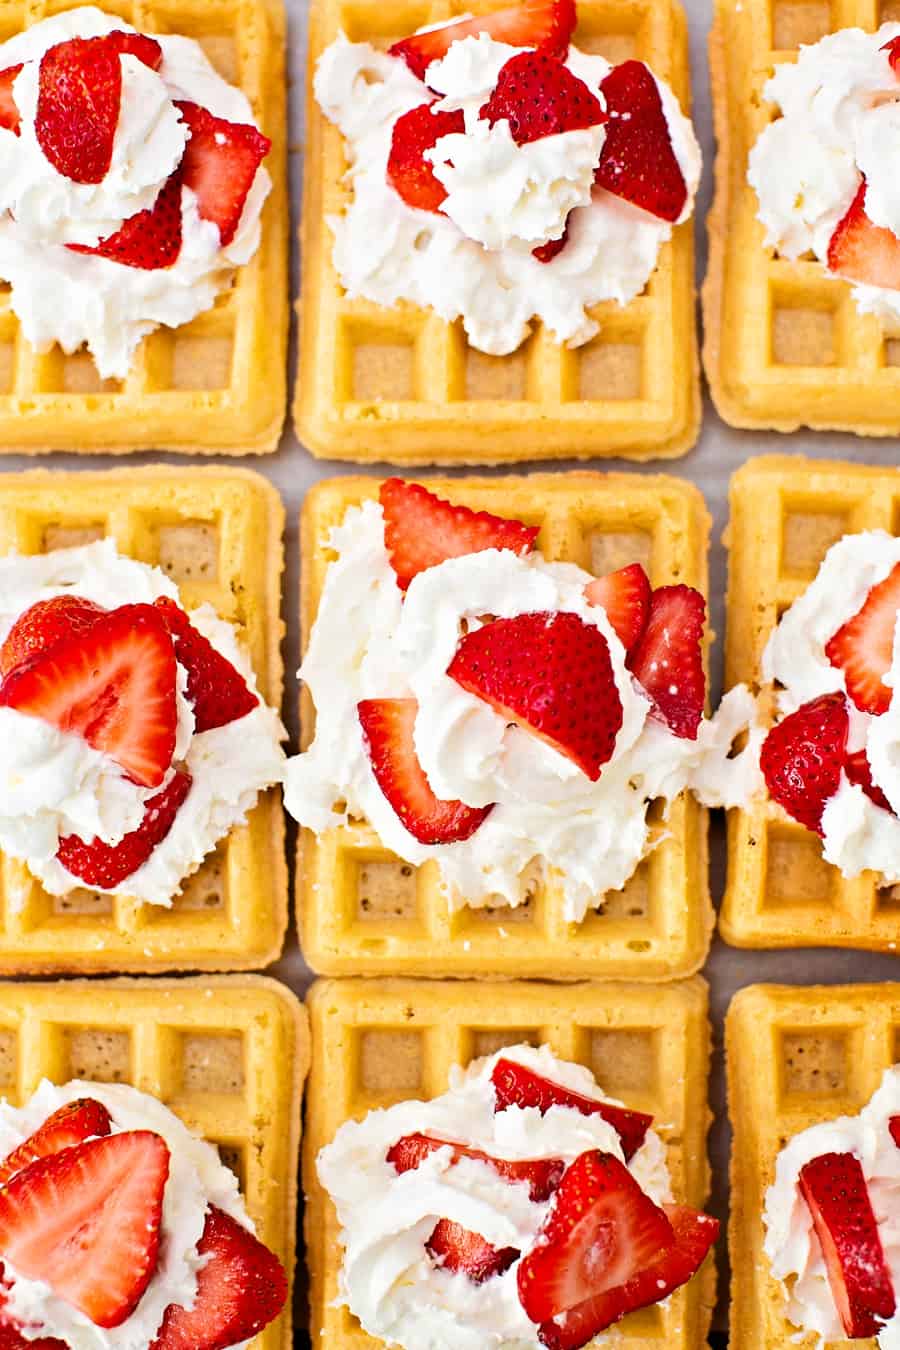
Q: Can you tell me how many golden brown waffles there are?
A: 9